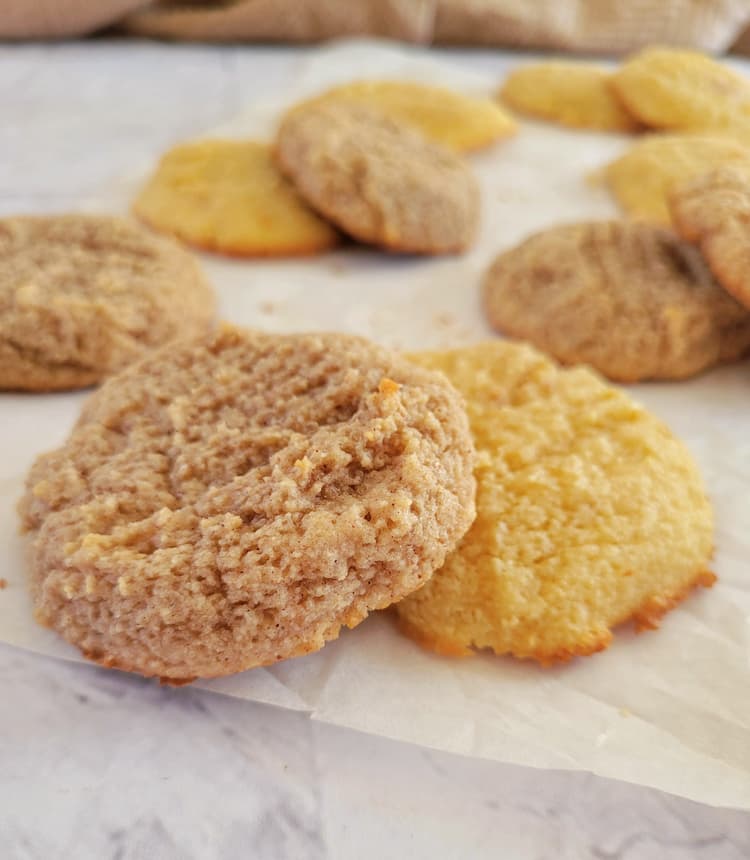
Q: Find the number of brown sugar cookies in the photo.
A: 5